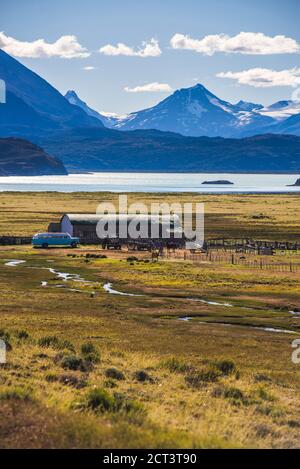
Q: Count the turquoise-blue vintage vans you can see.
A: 1